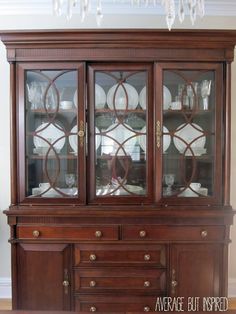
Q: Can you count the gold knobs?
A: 13